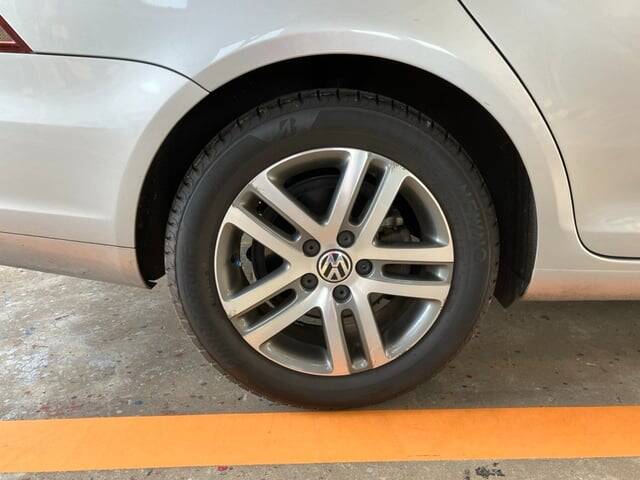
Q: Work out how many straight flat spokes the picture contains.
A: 10